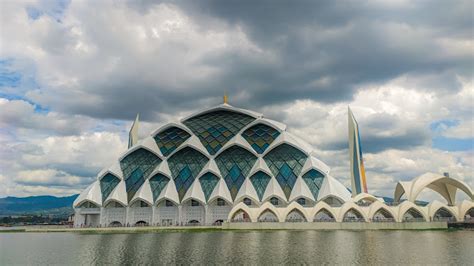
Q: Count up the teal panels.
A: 12